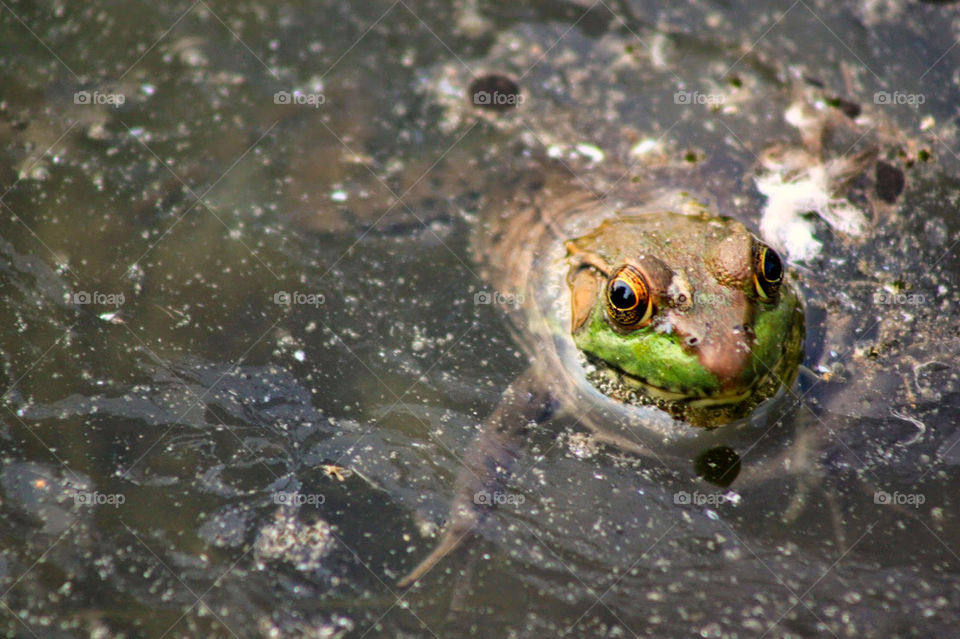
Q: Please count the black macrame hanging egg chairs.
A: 0